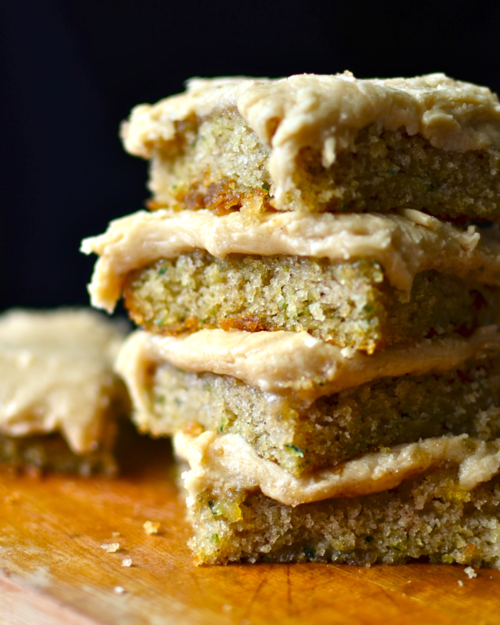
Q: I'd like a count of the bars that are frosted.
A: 5